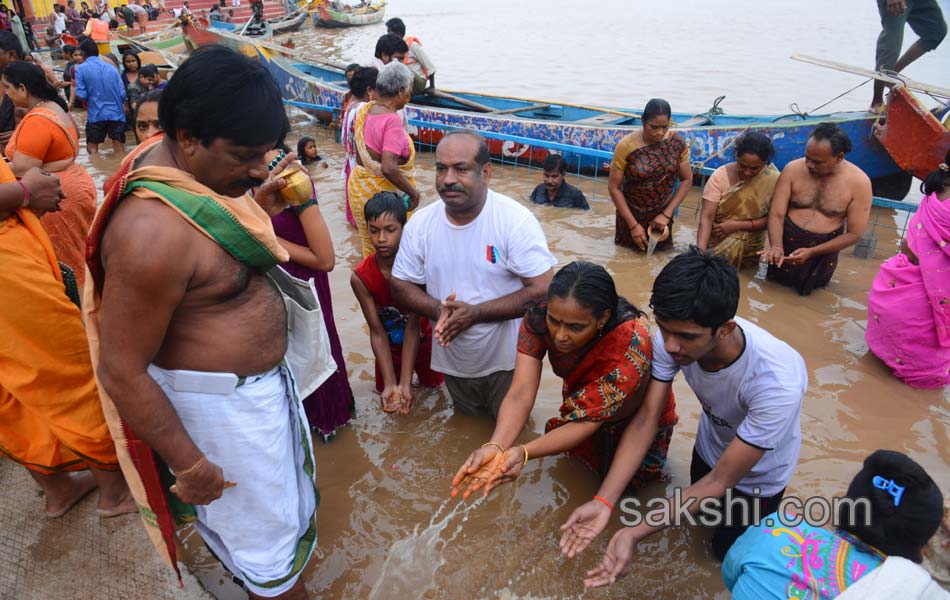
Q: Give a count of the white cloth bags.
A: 1